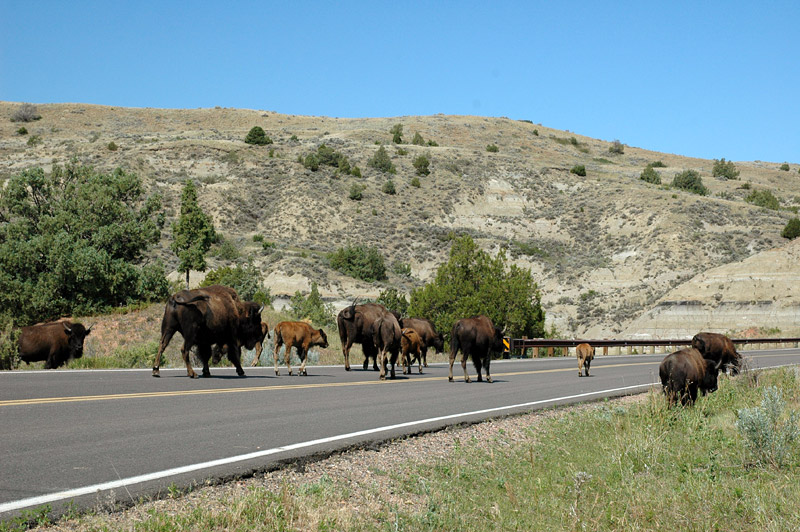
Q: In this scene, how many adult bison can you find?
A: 8